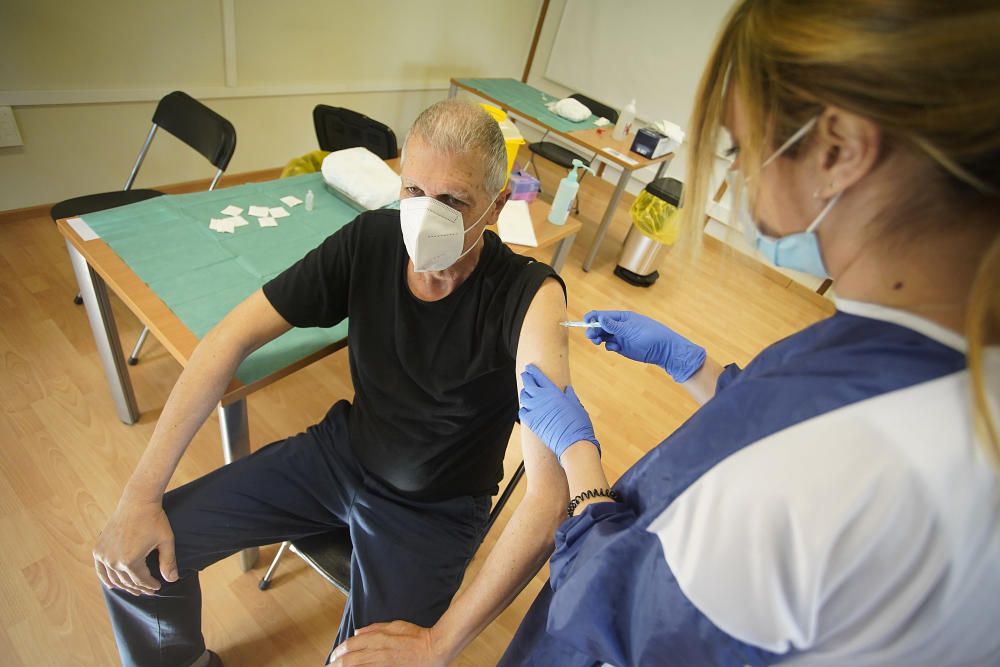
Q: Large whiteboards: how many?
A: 1